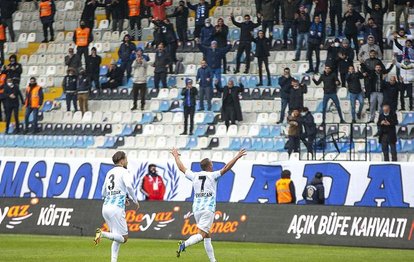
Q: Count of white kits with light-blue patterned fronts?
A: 2